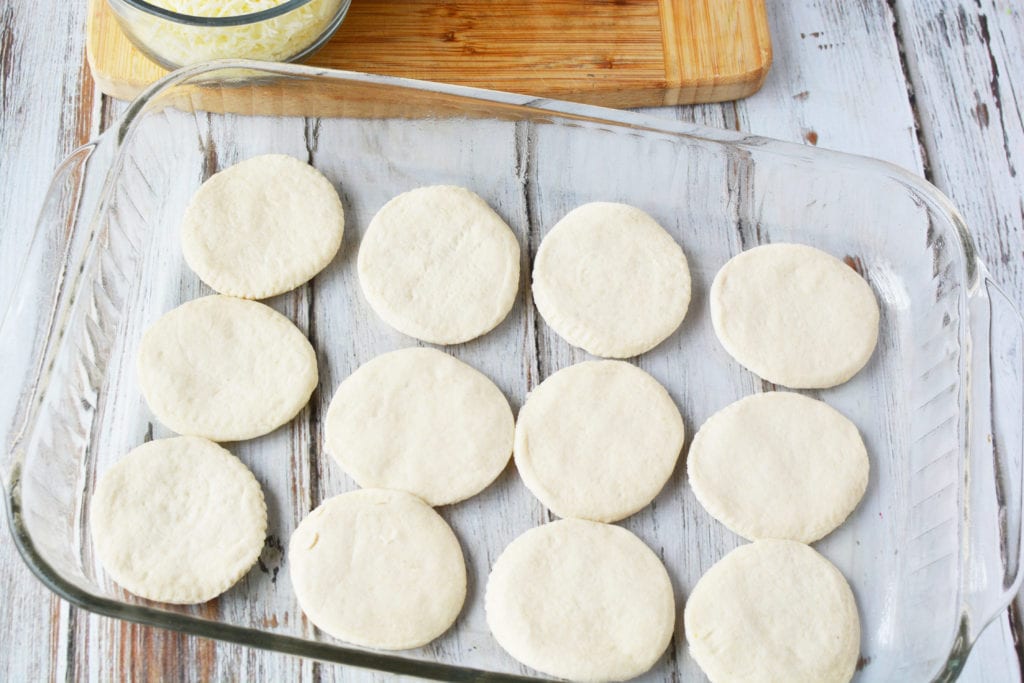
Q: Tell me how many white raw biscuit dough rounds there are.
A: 12